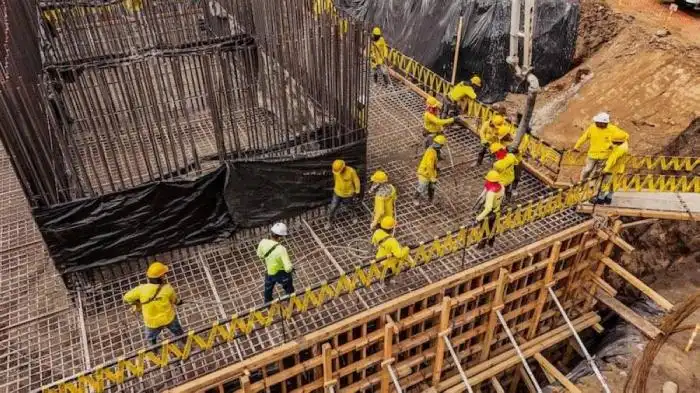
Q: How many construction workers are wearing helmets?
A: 15